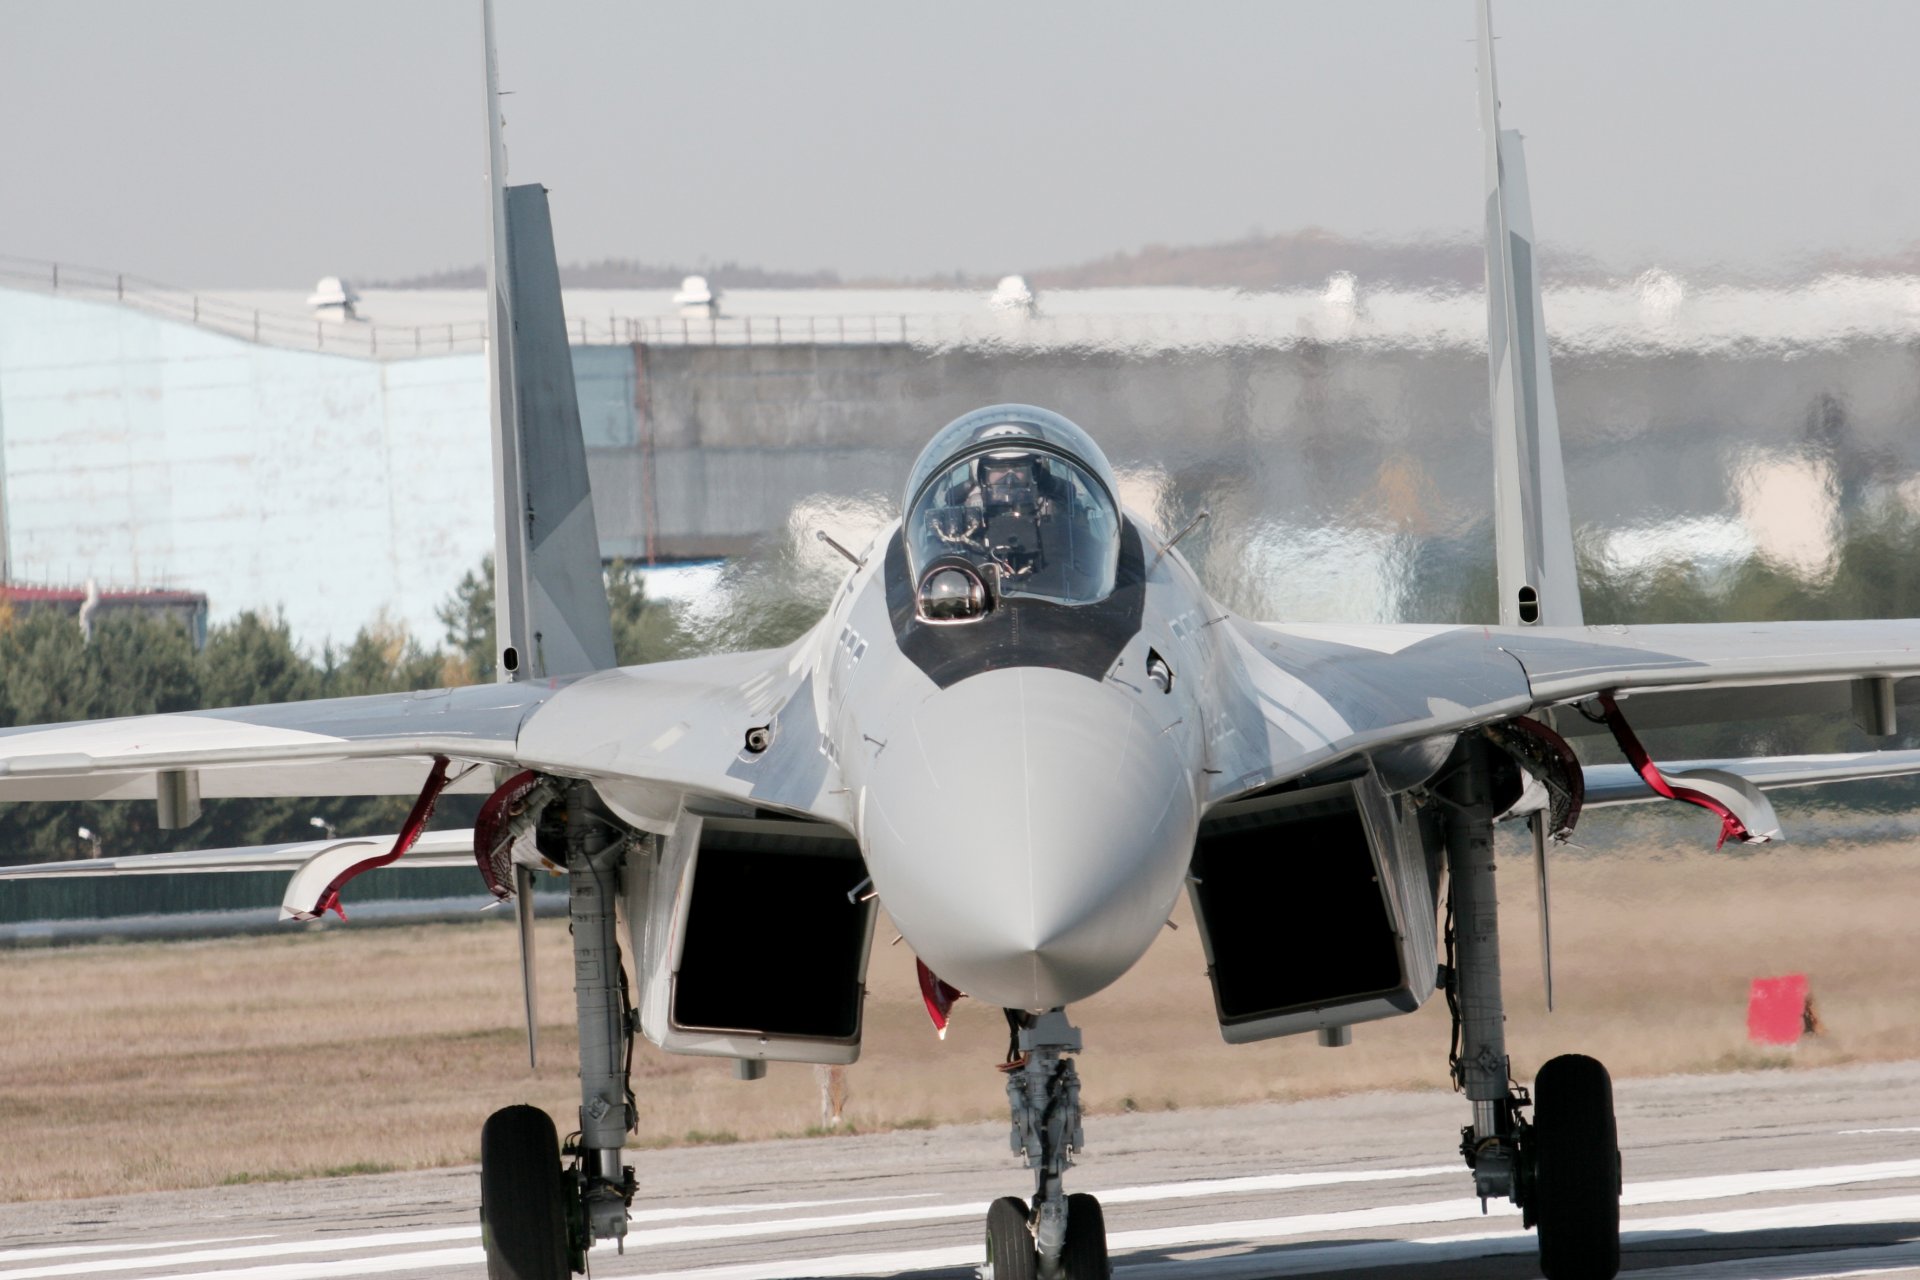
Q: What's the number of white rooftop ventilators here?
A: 5